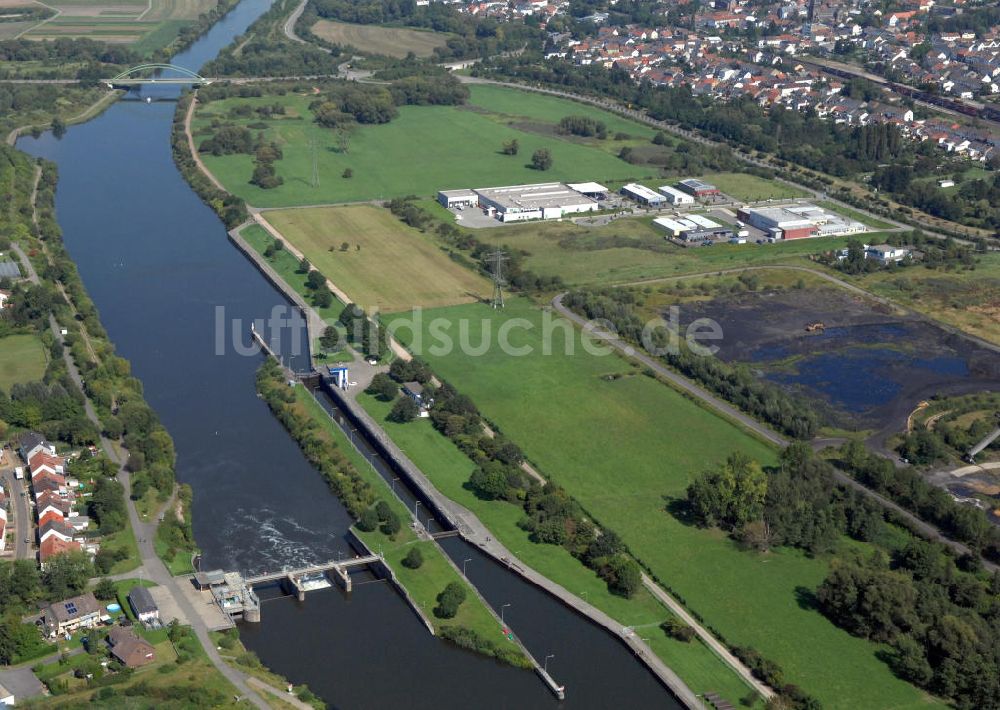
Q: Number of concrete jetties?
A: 2